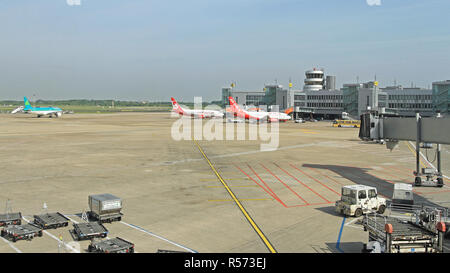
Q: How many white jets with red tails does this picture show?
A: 2